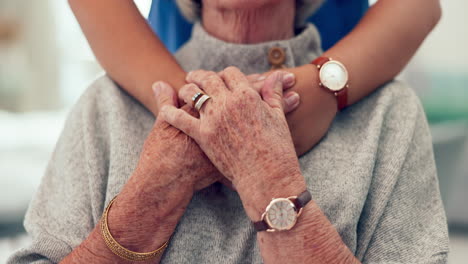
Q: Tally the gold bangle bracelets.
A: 1